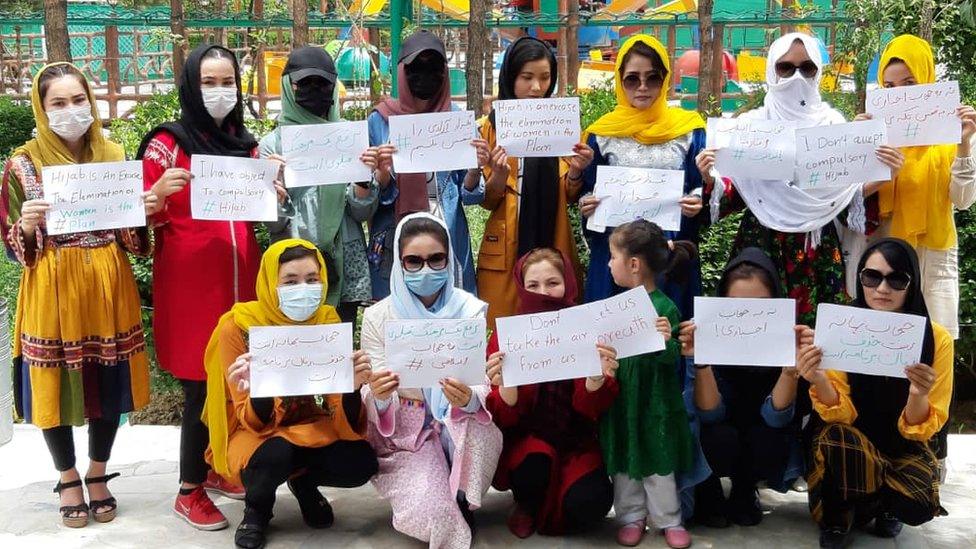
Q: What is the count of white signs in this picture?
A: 15